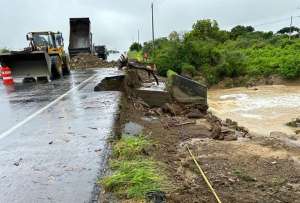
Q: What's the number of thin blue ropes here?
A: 0